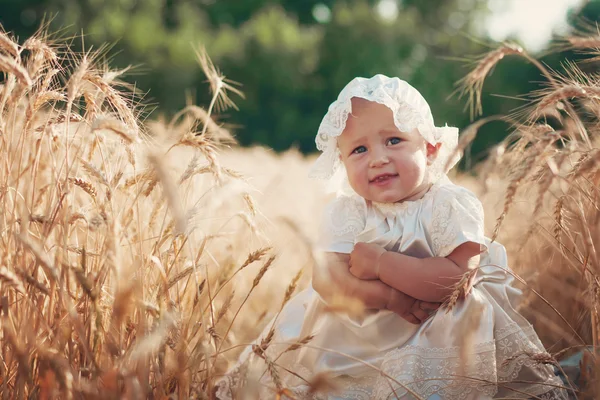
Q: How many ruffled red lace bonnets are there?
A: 0